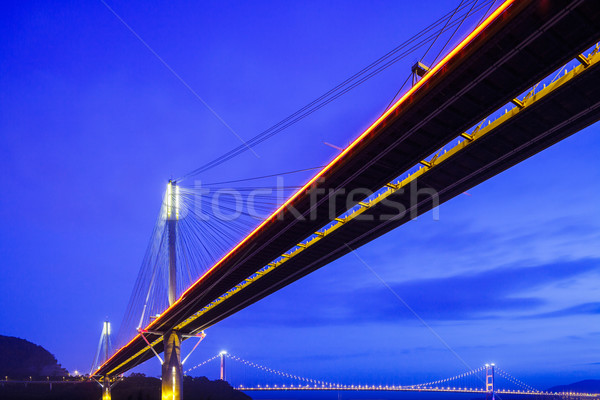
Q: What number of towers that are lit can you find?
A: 4